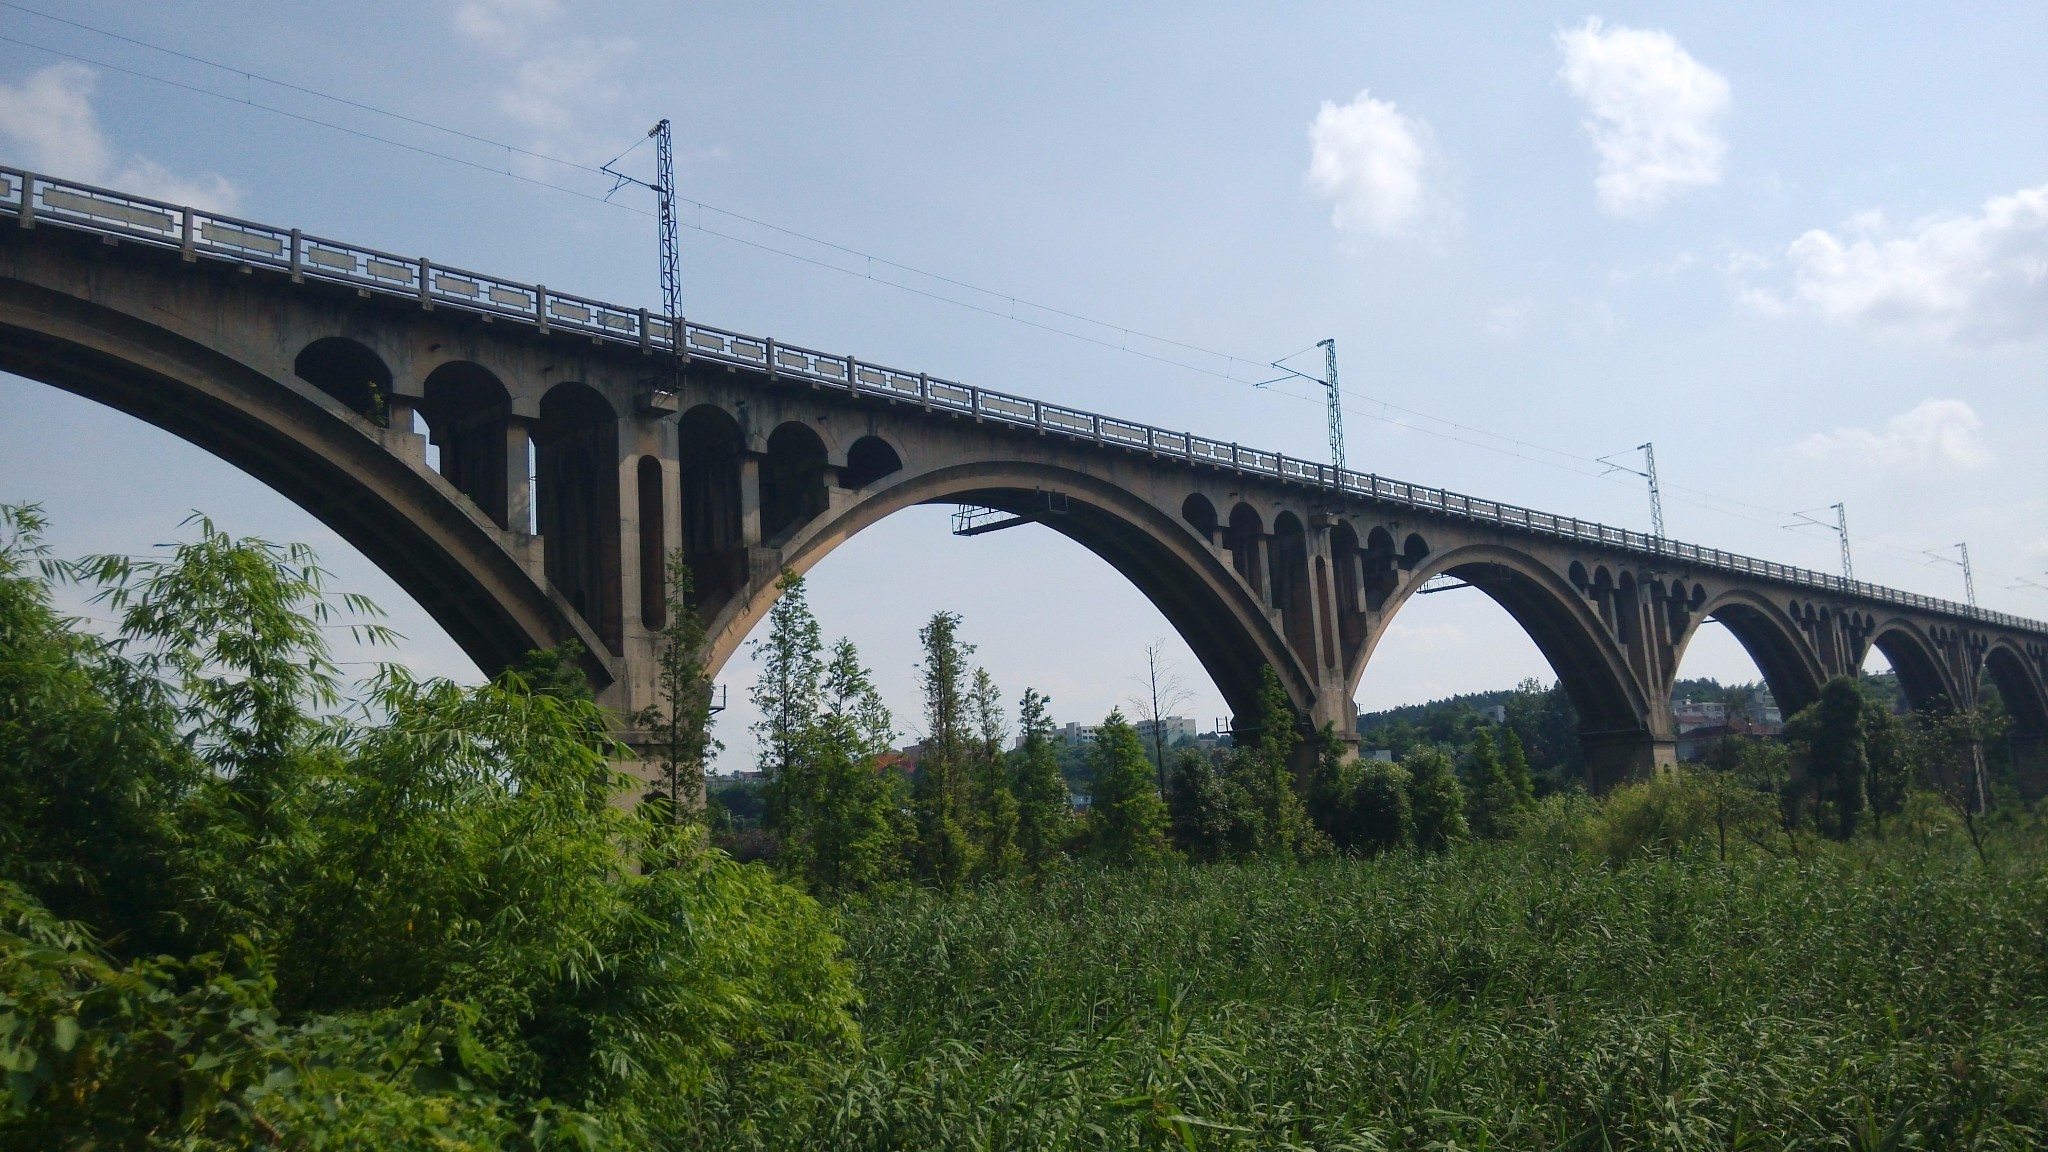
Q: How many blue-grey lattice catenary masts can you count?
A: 5